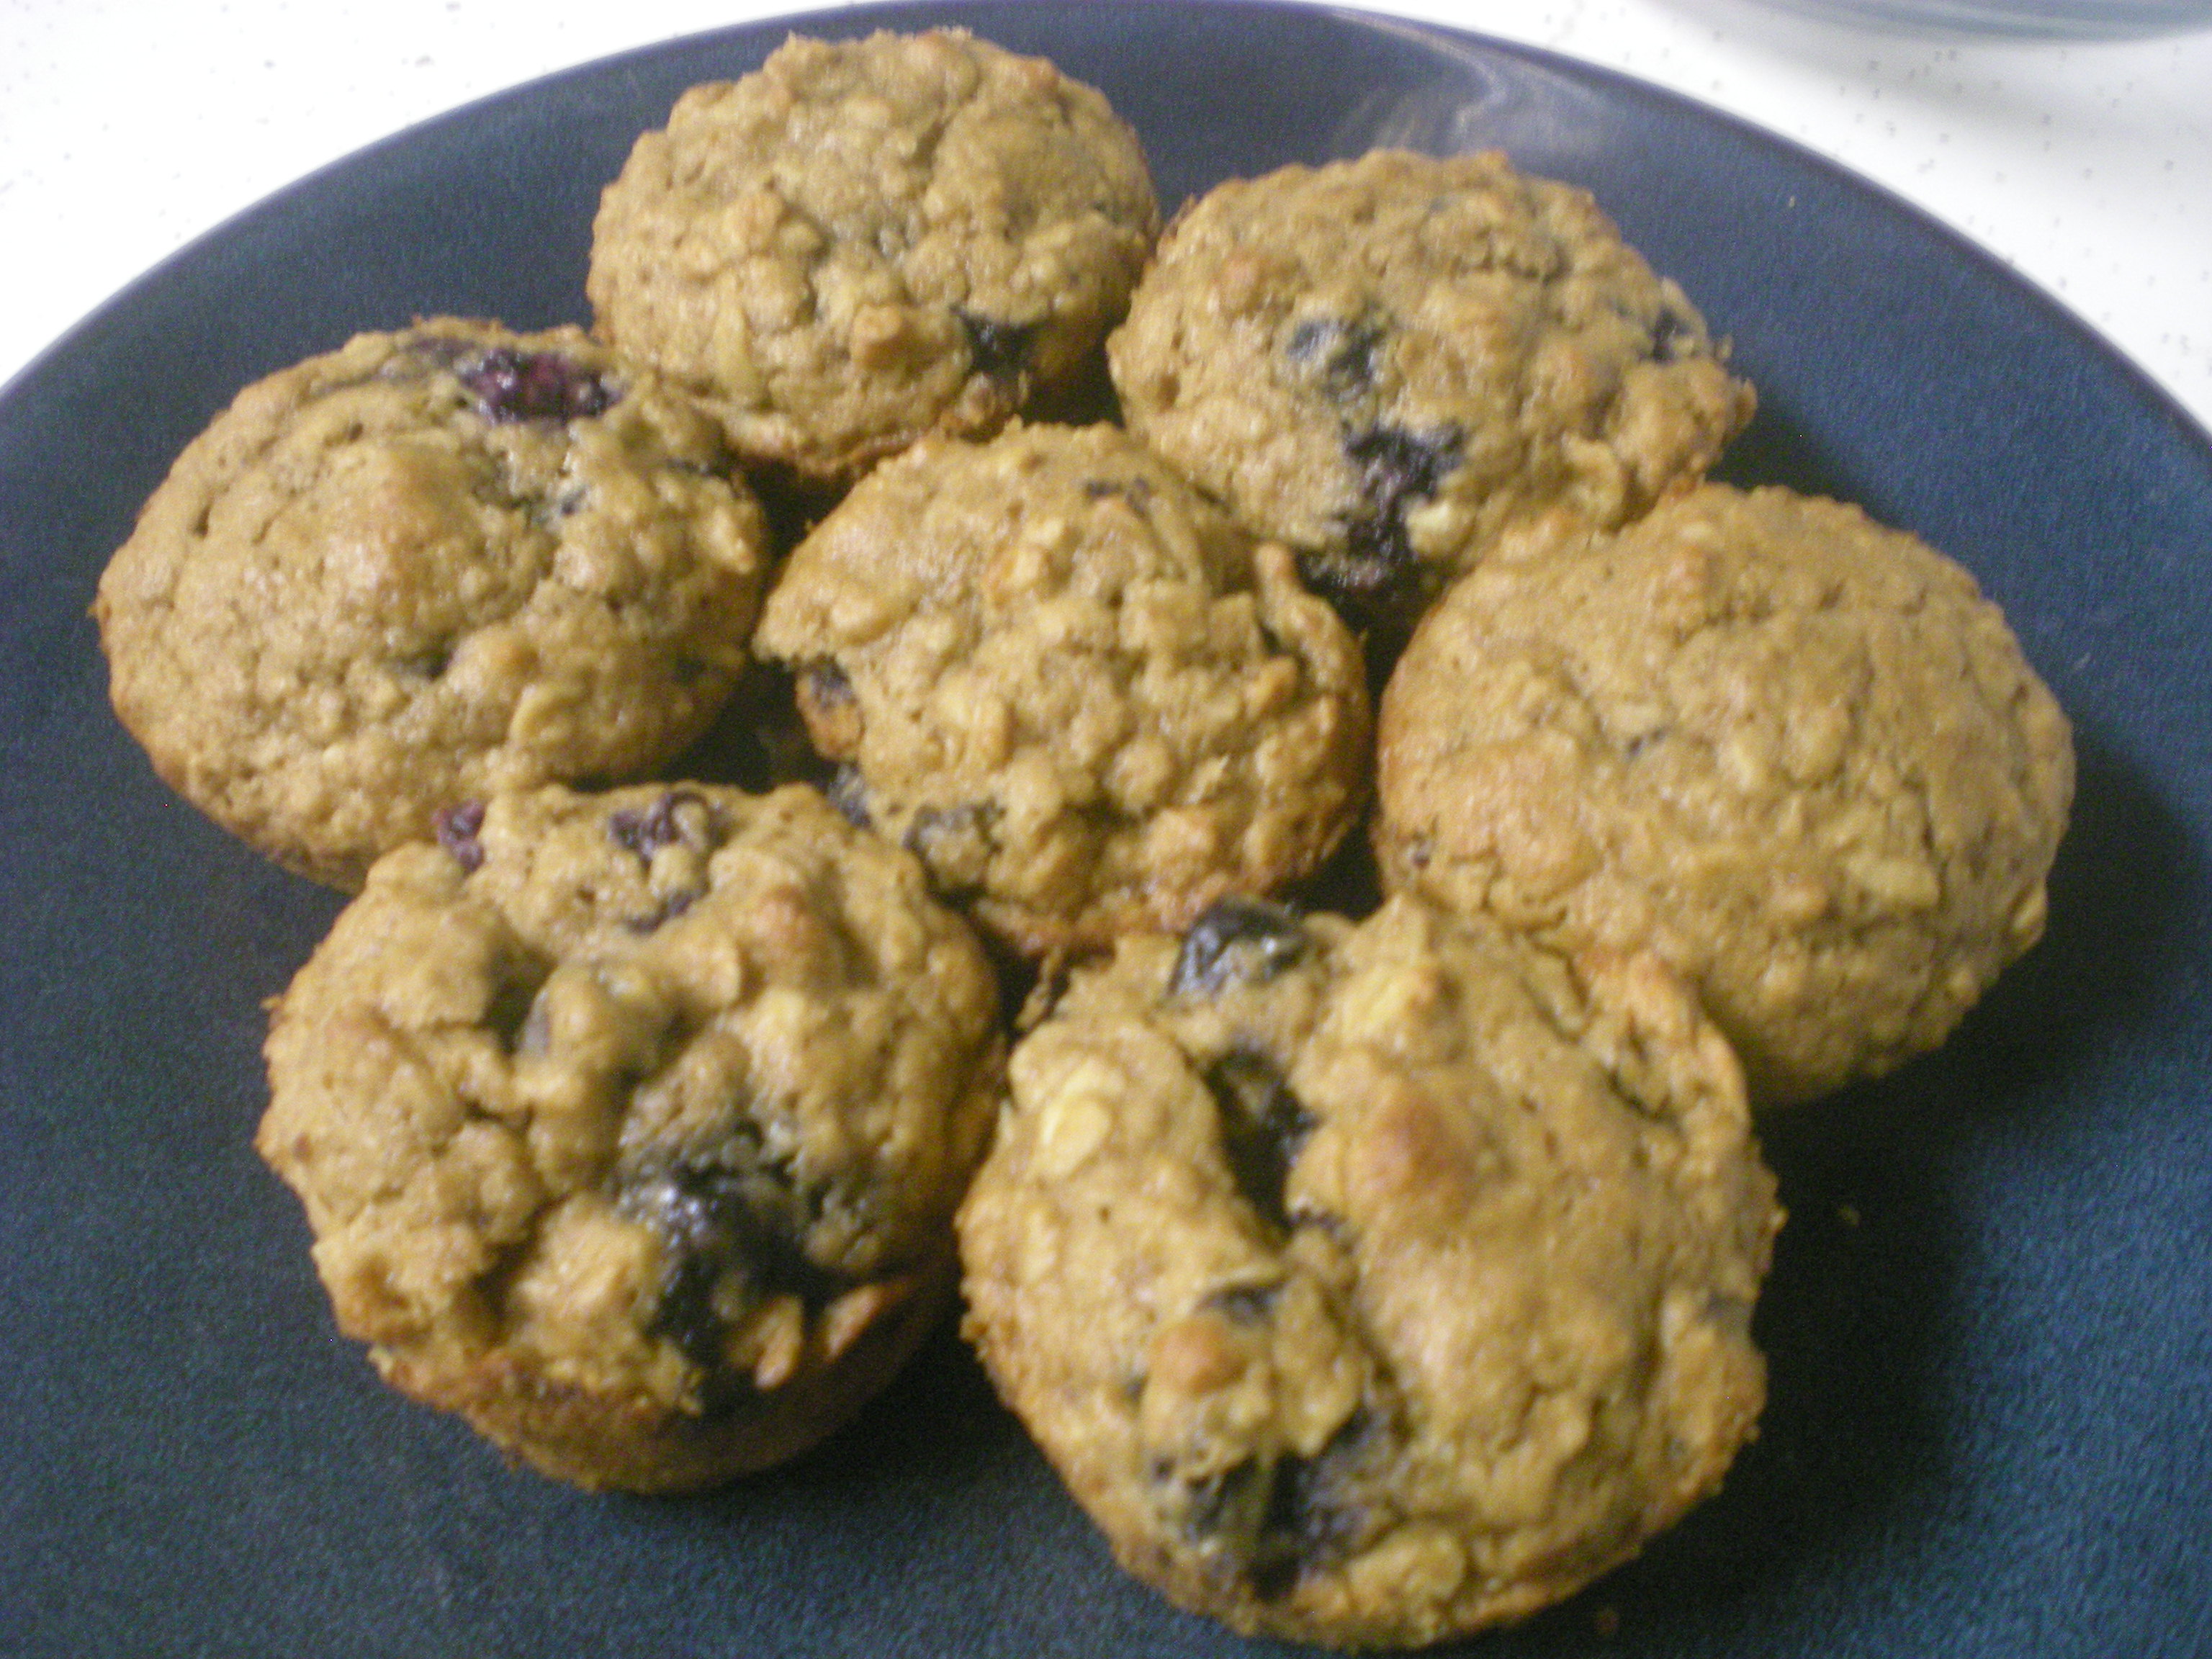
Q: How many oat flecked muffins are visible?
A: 7